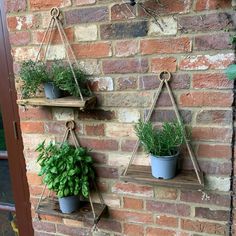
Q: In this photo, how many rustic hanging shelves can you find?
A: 3